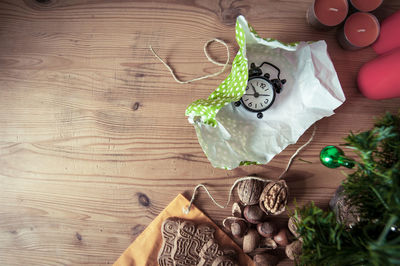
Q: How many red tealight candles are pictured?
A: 3